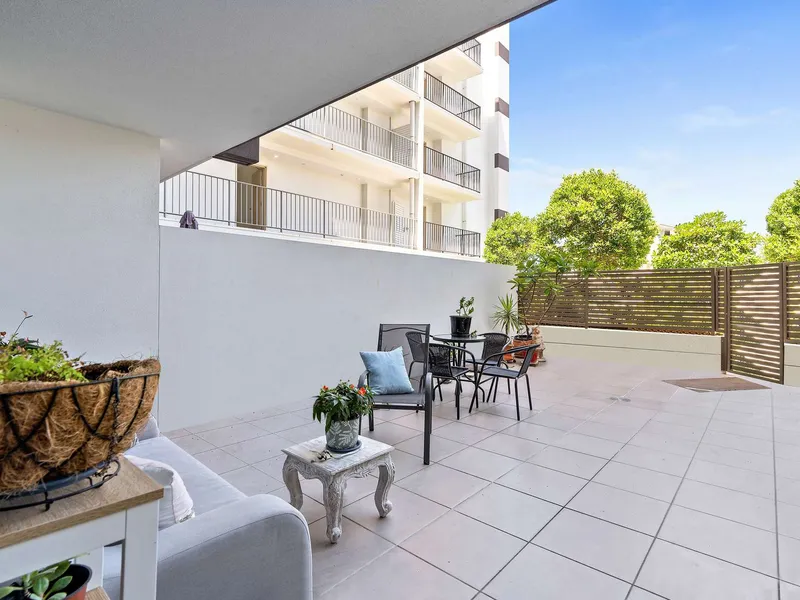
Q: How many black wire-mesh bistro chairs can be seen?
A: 4